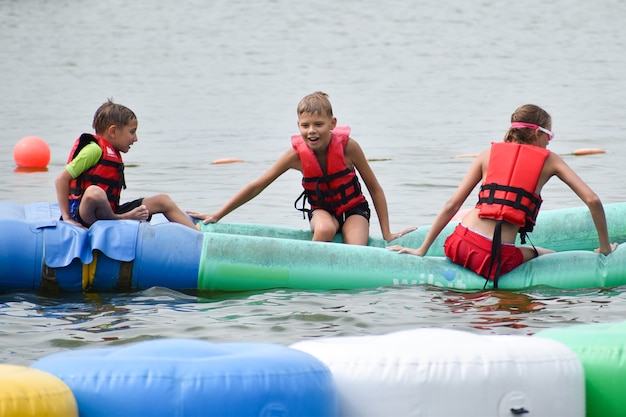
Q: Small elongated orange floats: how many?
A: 3